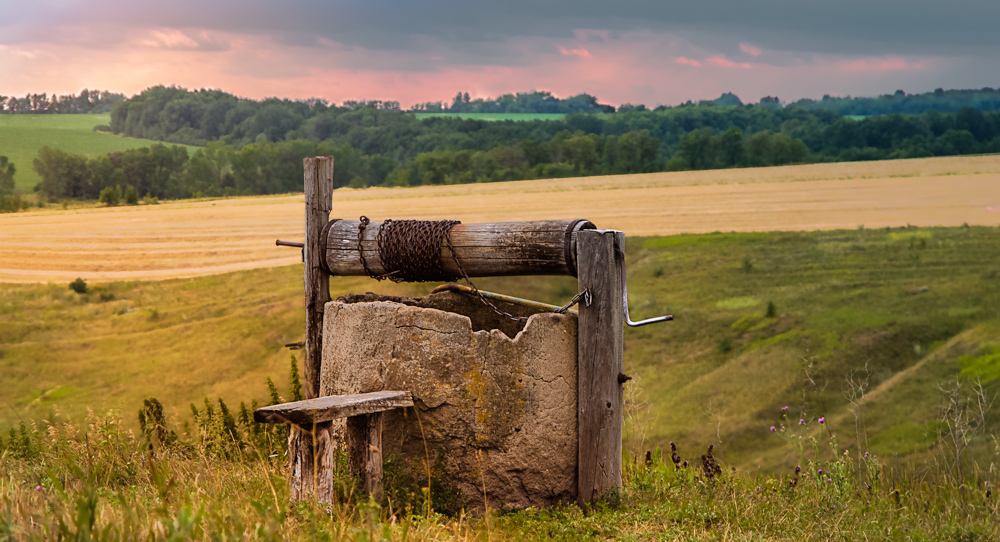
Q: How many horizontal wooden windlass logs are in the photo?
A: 1